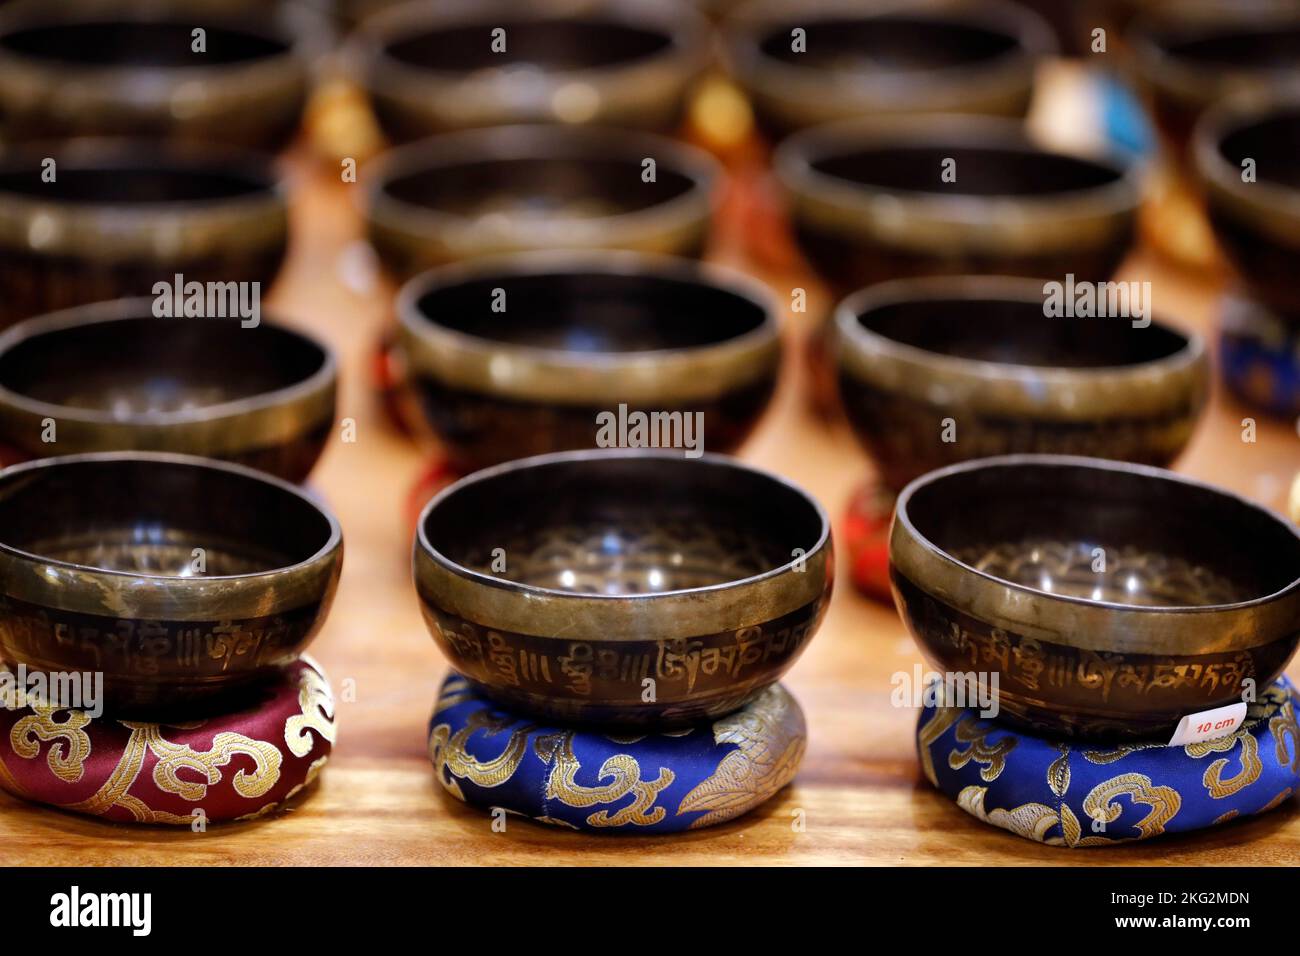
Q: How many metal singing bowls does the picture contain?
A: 14